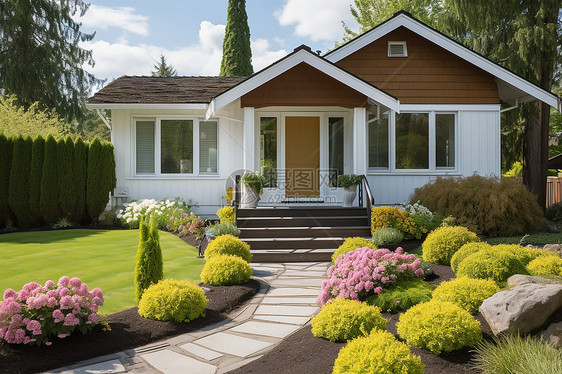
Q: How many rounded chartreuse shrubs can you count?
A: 13